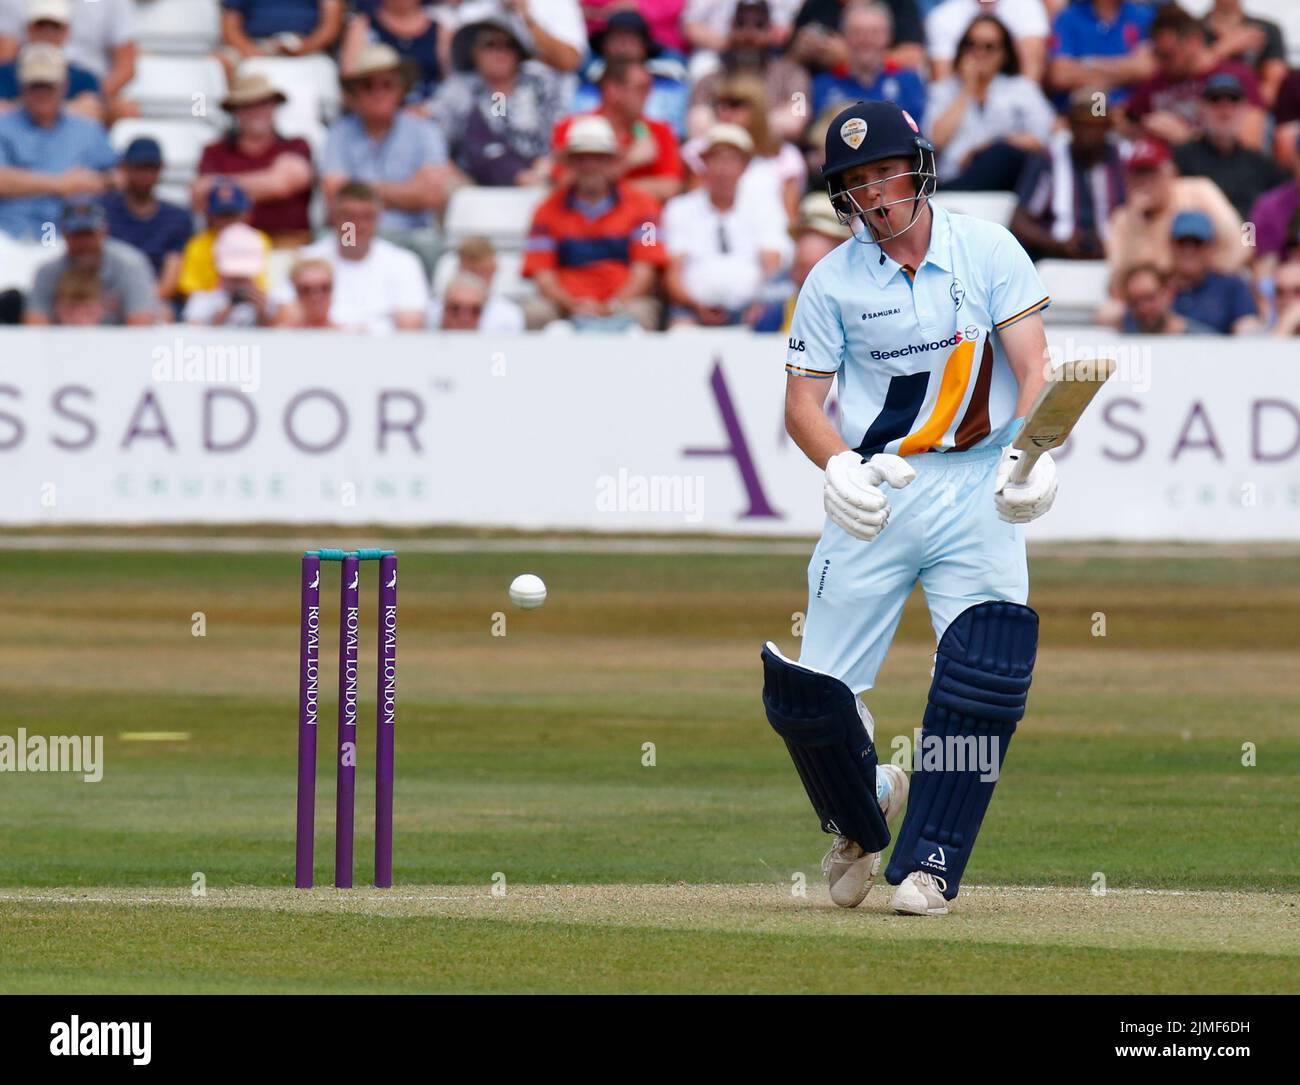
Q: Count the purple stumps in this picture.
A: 3